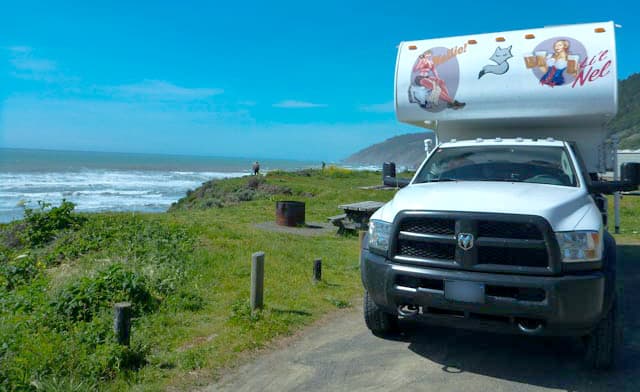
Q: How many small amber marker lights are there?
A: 5